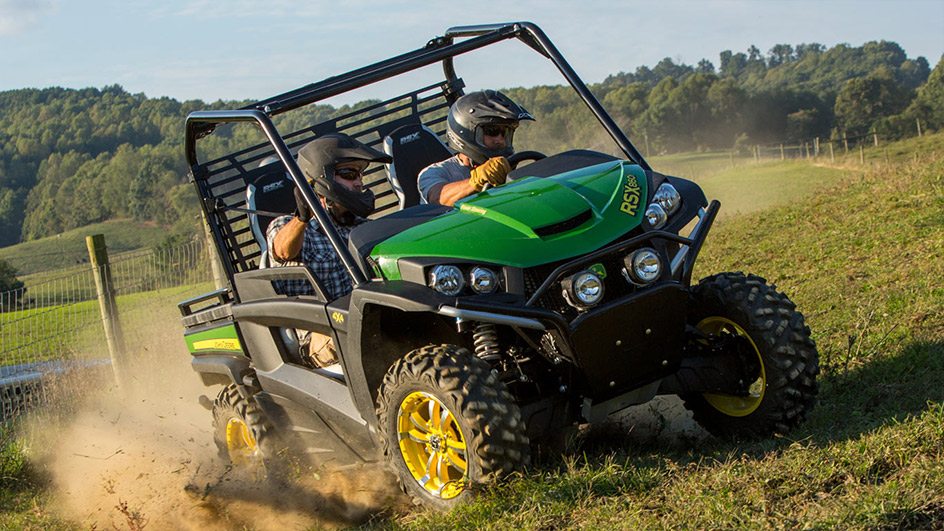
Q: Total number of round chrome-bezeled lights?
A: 6